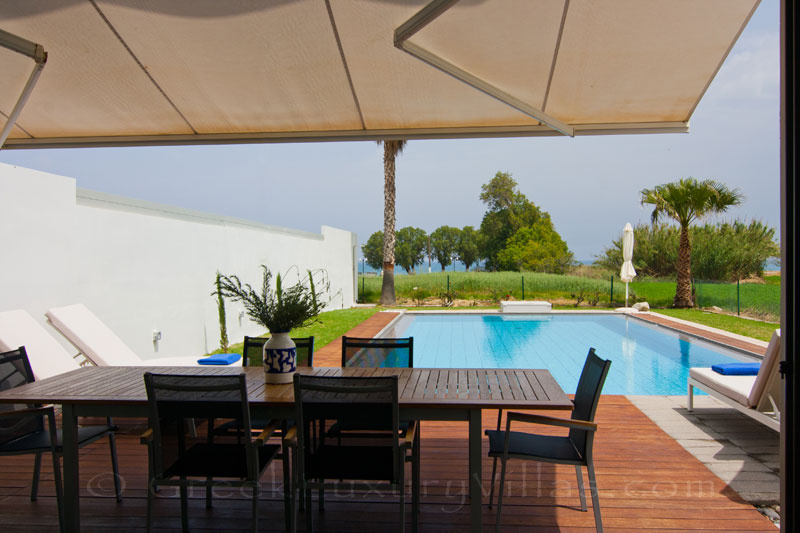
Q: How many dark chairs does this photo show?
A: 6